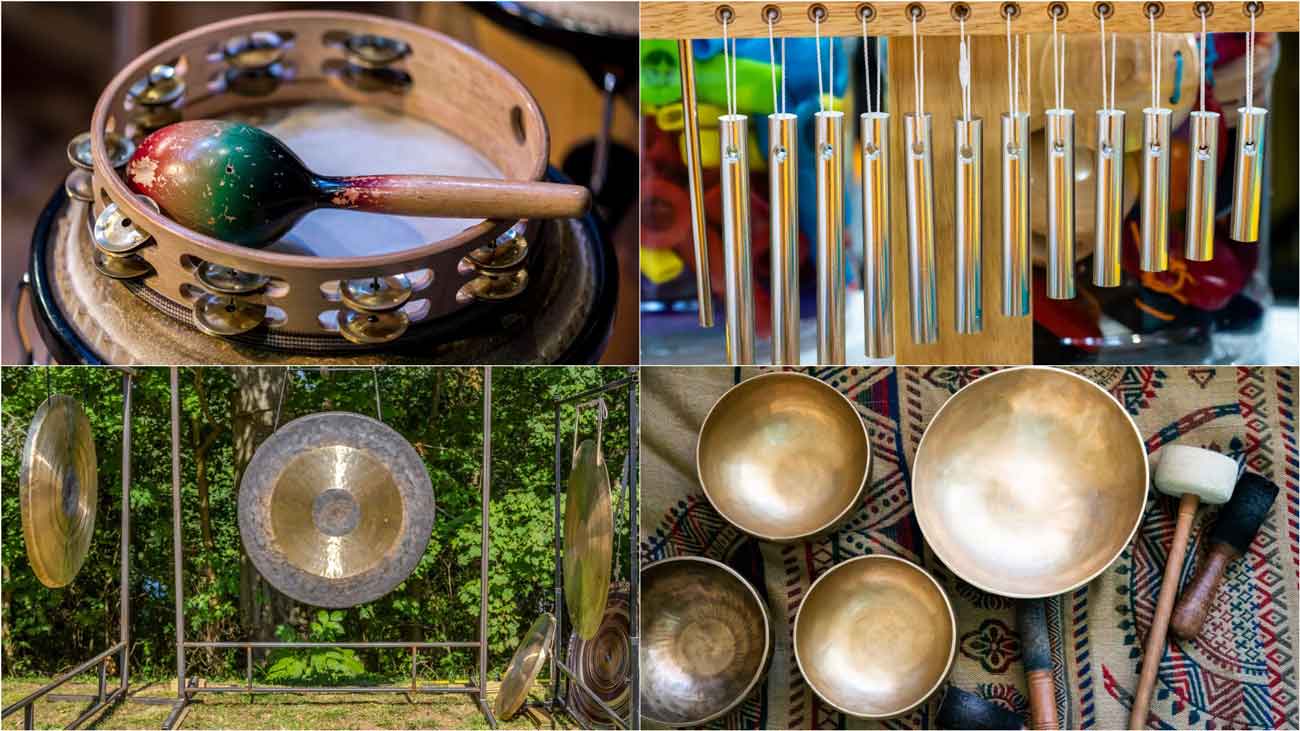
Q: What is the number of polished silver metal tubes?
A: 12